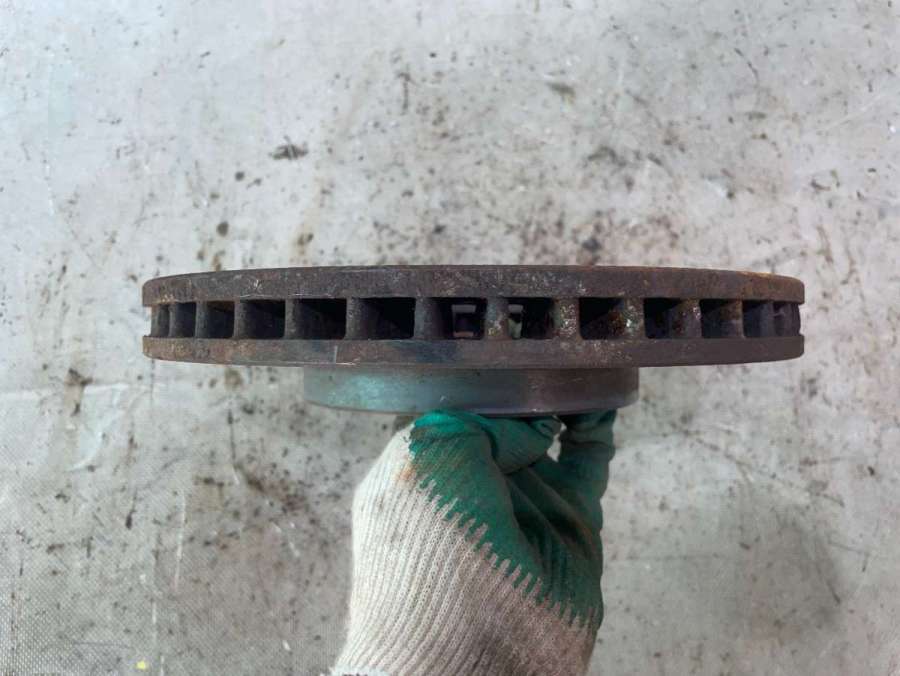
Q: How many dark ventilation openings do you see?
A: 13